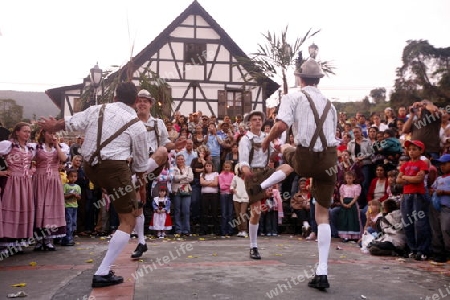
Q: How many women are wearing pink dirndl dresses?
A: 2